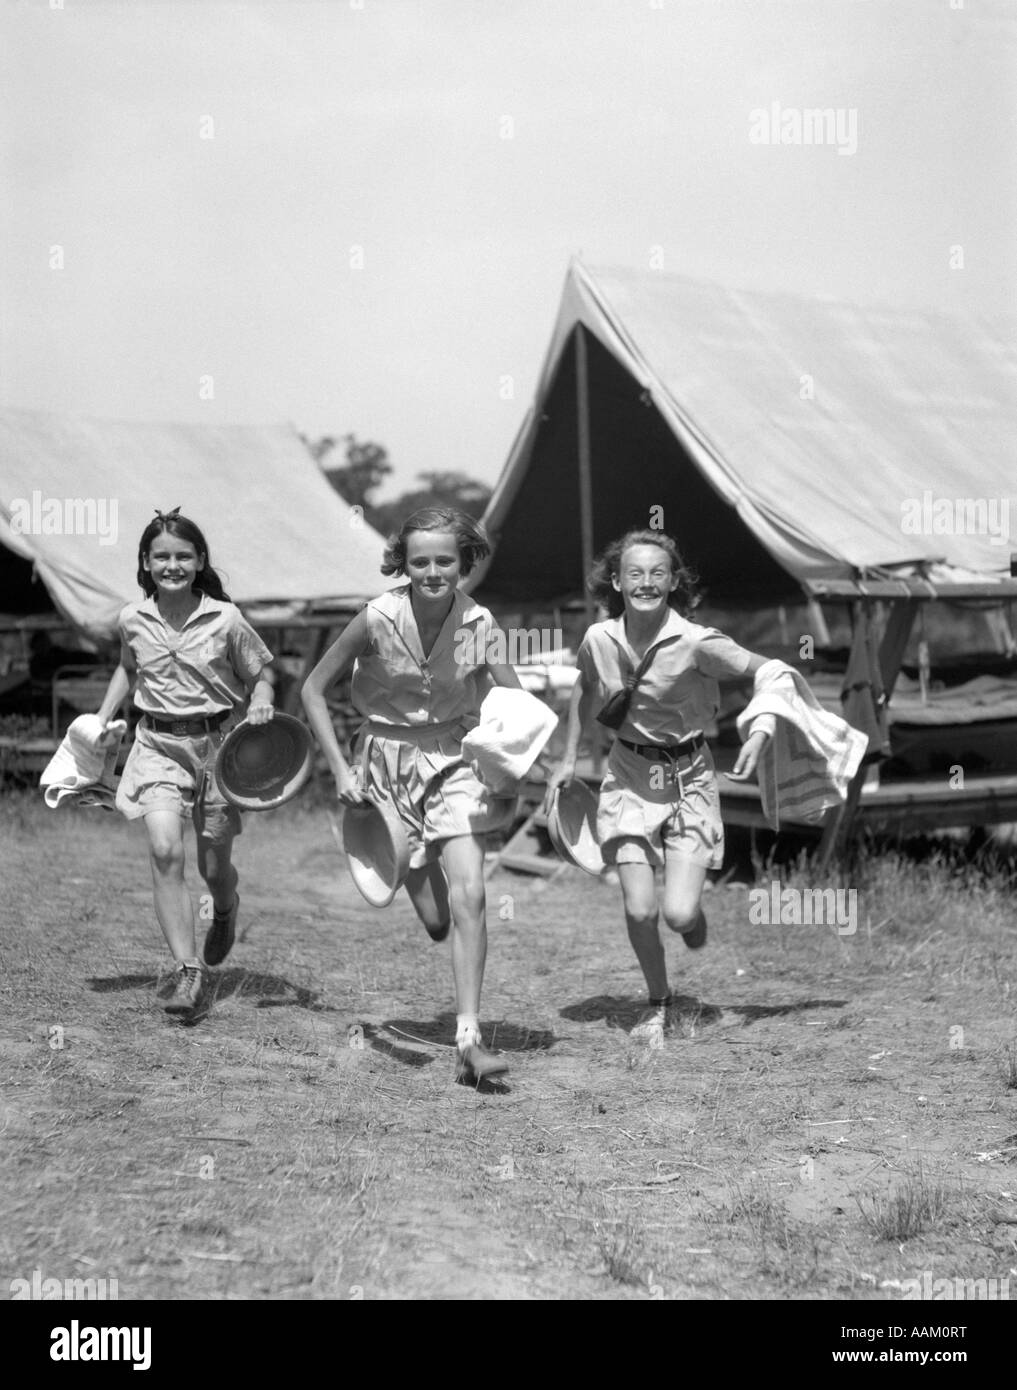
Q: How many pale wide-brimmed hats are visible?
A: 0